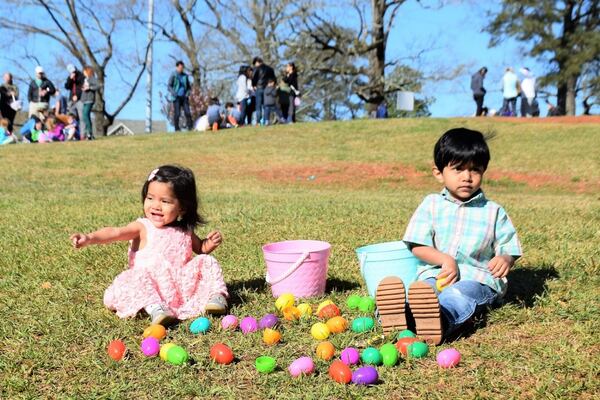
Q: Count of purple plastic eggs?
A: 2